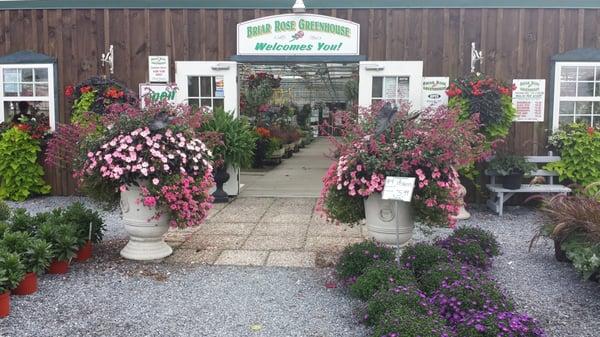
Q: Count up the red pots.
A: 4